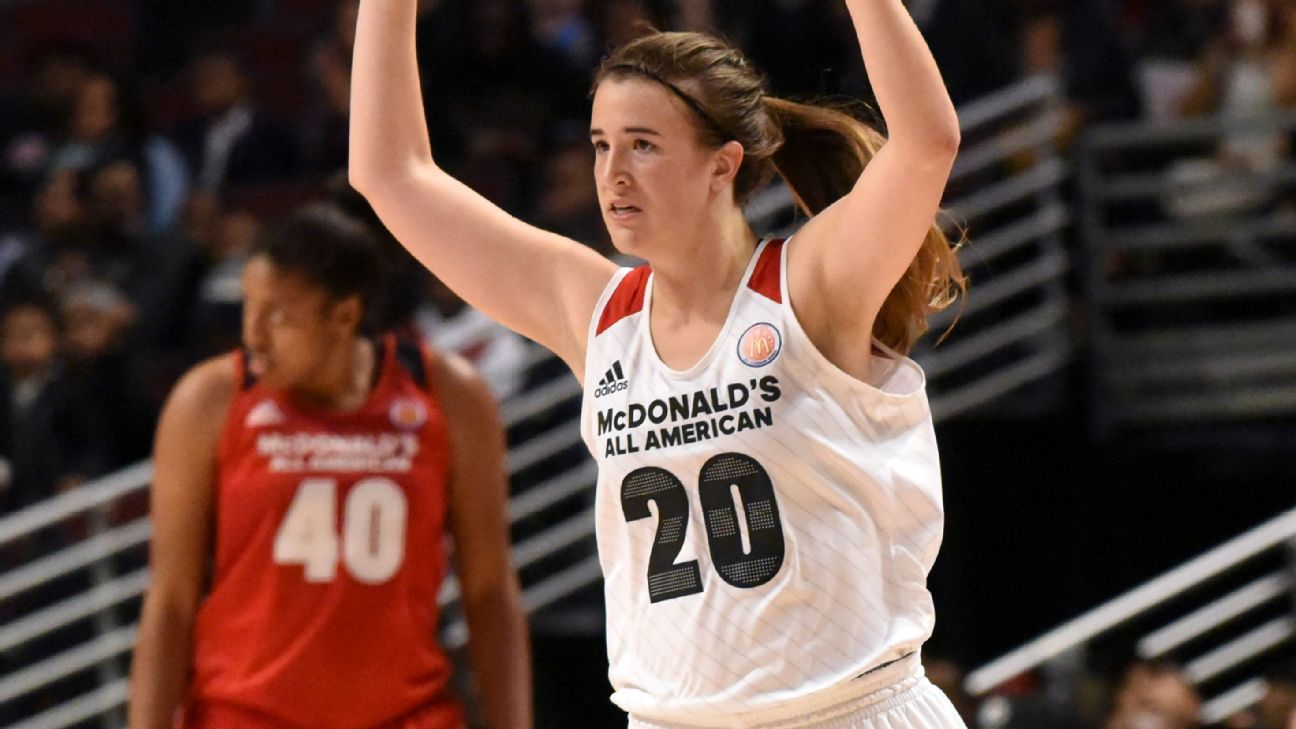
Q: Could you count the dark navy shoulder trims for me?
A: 2